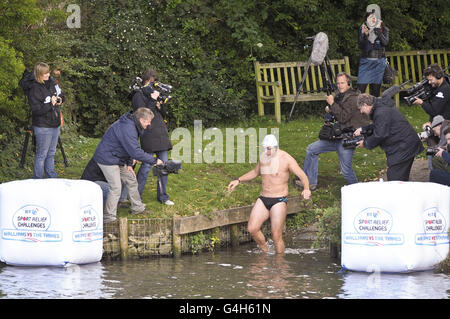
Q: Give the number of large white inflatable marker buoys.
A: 2